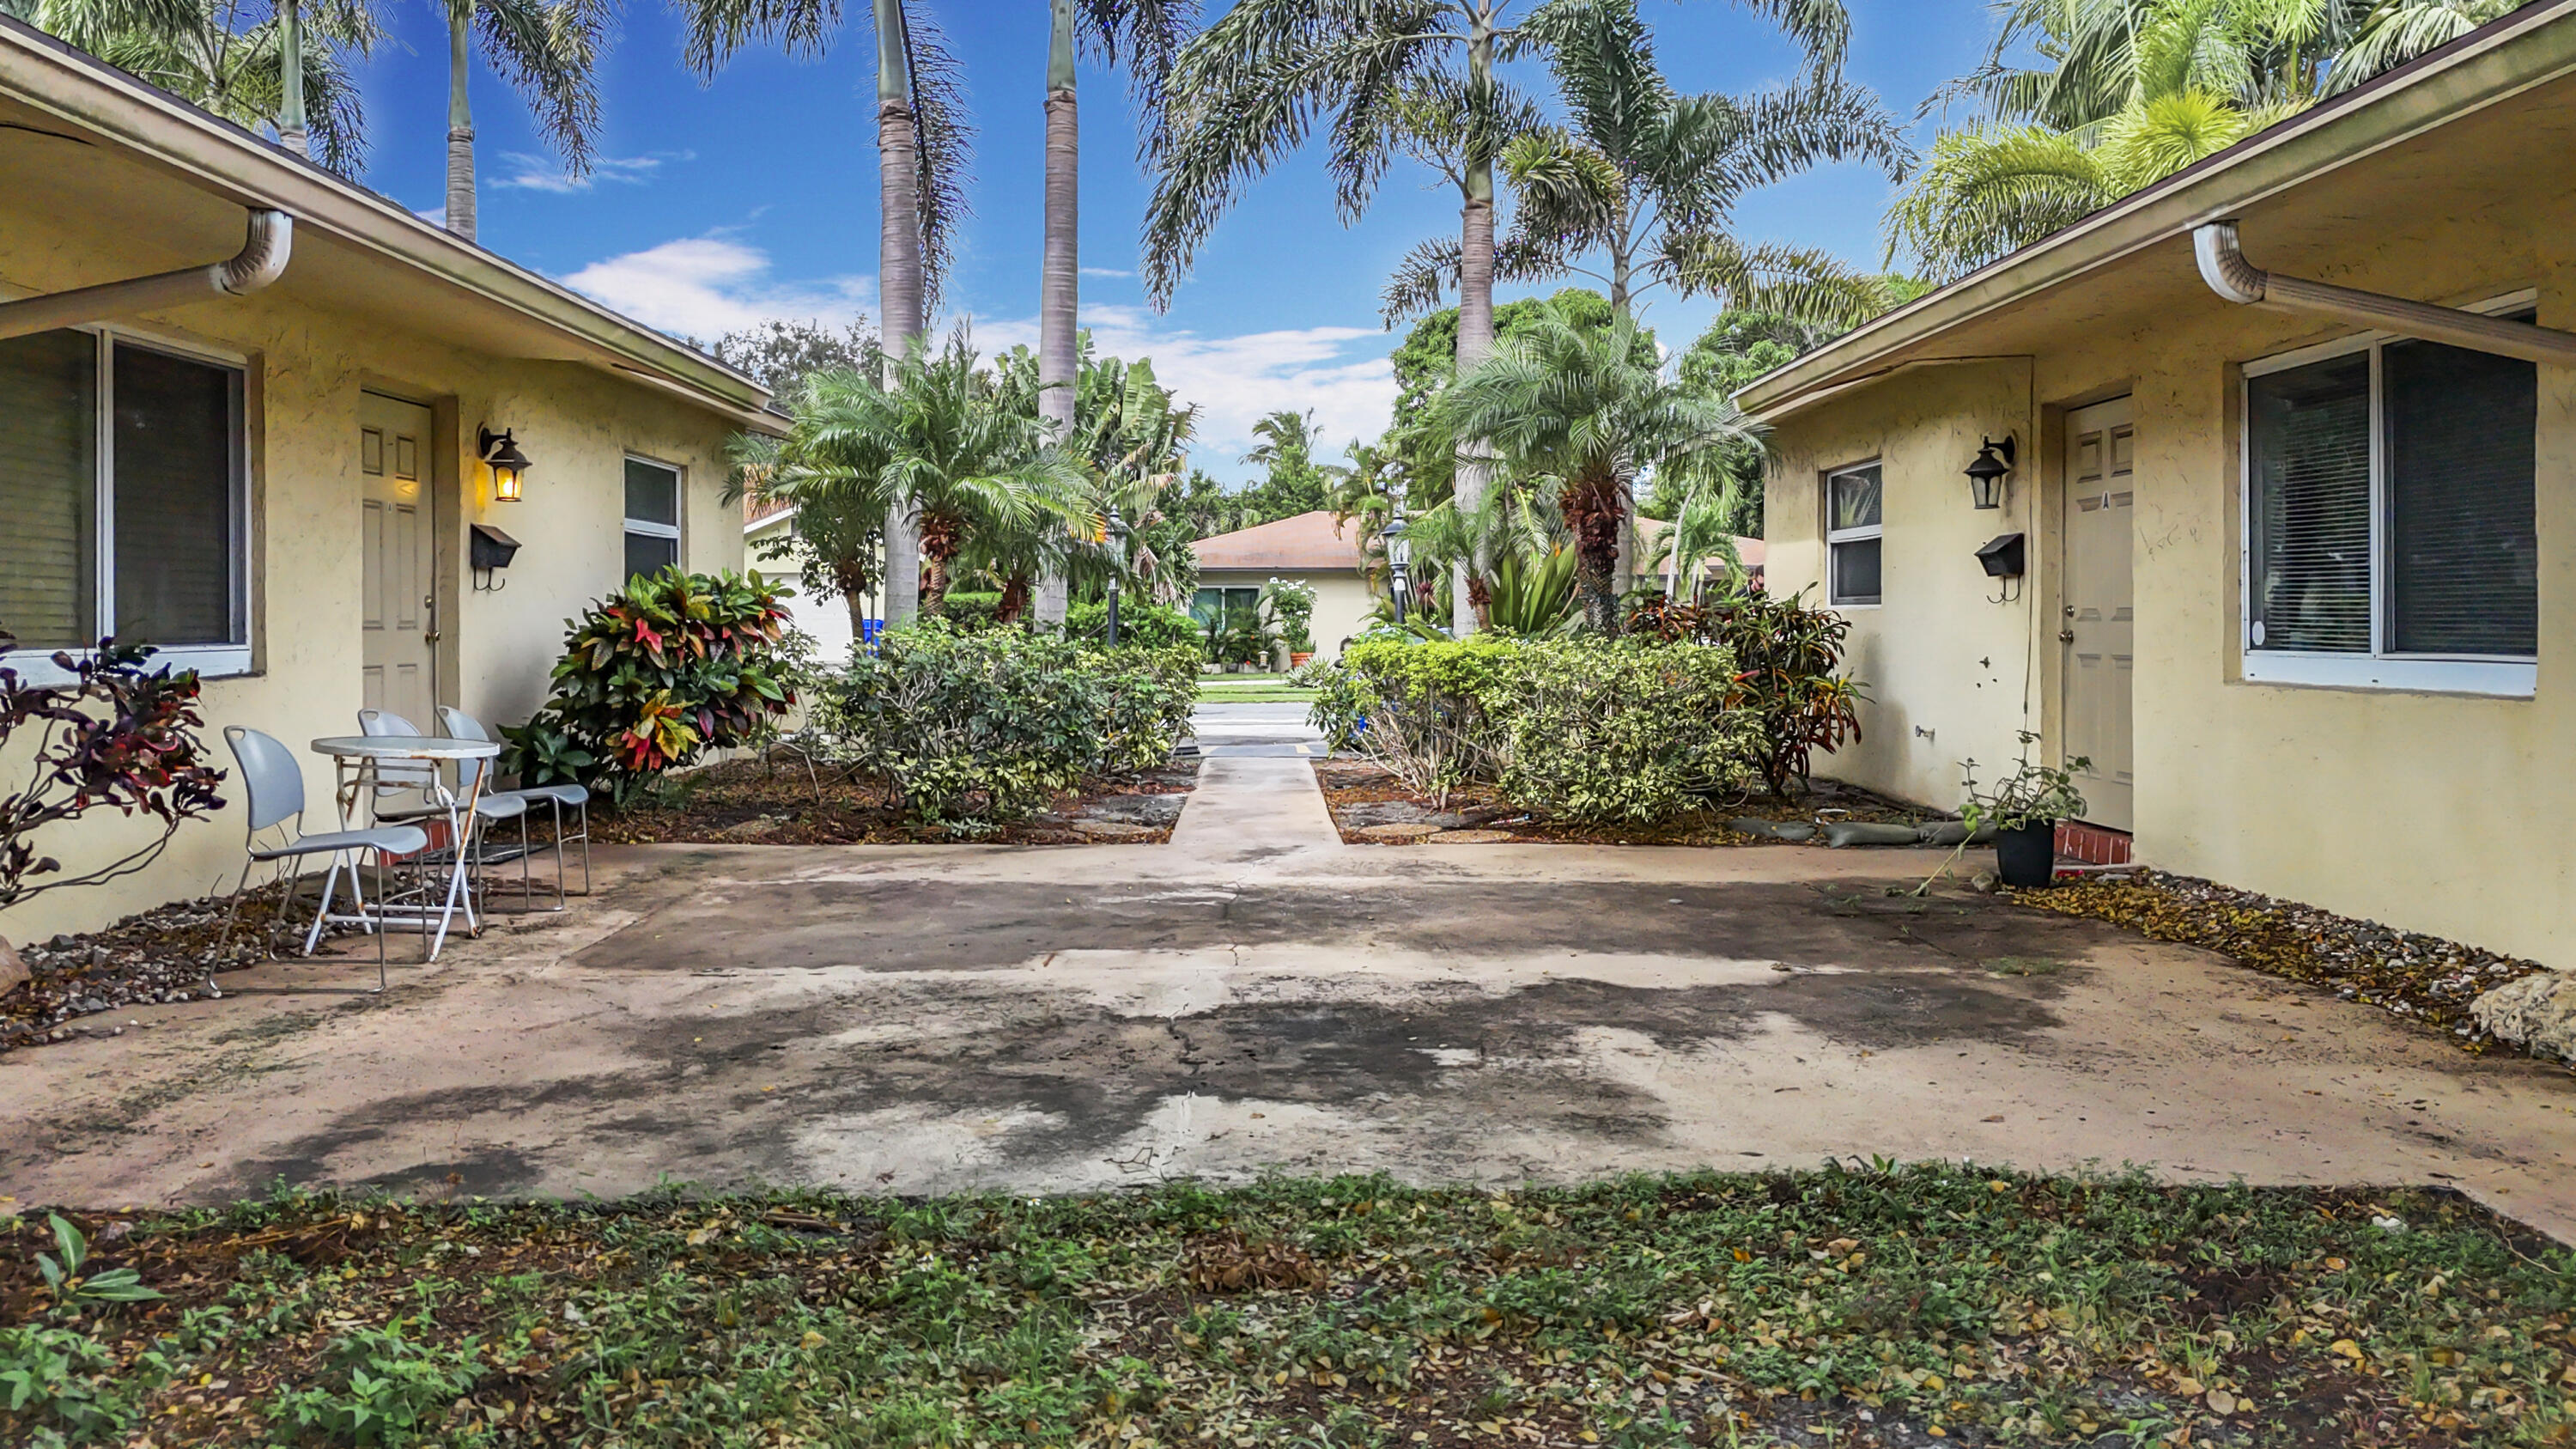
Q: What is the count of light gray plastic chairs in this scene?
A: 3